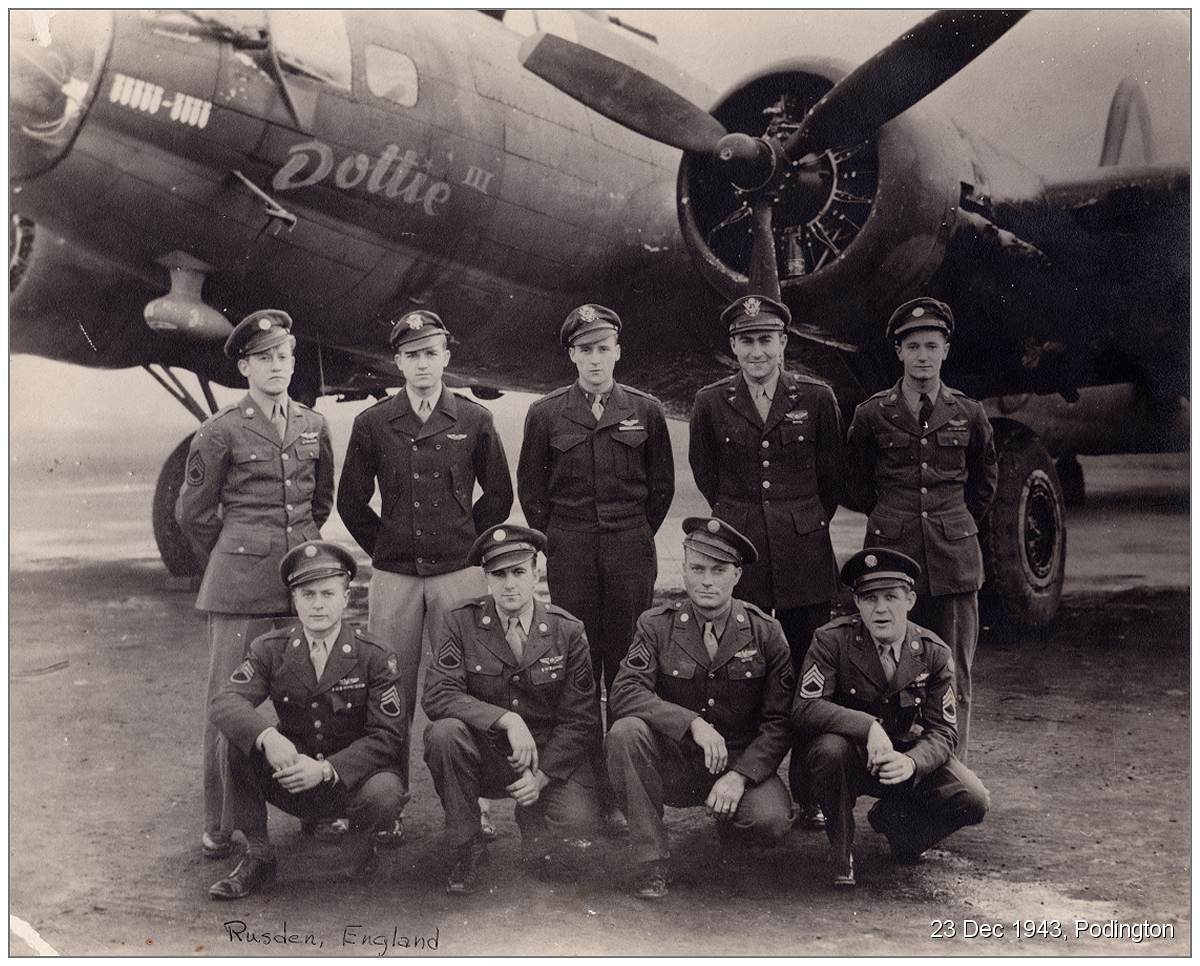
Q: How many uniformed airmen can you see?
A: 9